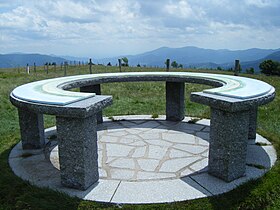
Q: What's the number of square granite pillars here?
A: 6